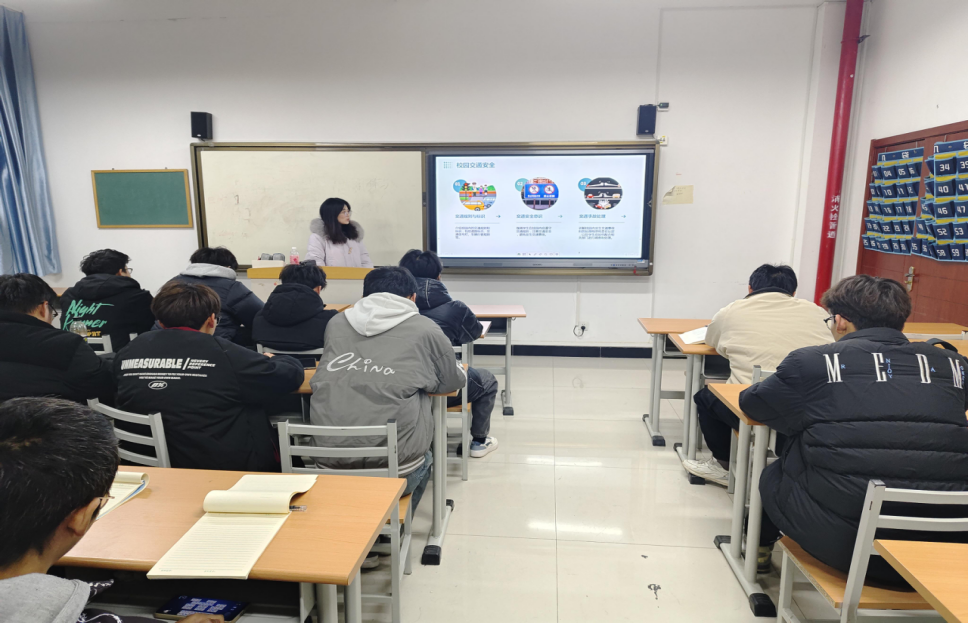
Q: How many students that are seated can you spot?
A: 10